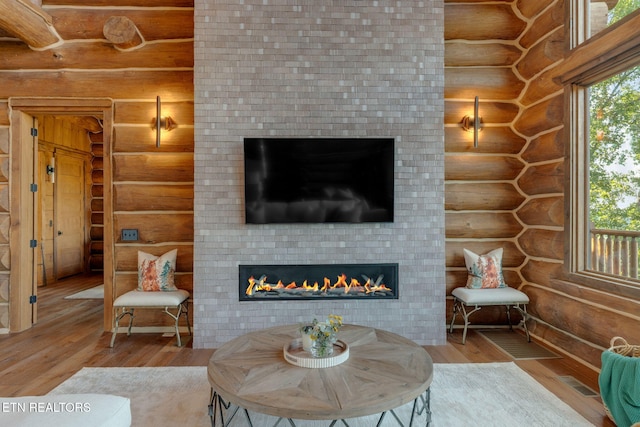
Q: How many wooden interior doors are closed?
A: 1